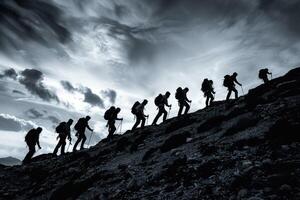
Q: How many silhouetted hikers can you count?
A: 10